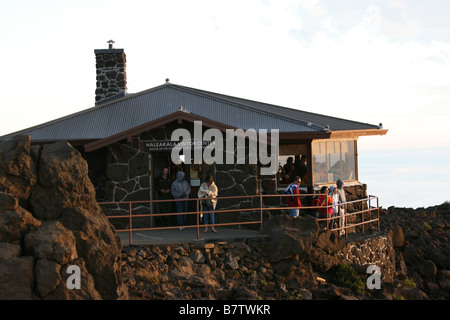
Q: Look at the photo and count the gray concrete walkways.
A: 1